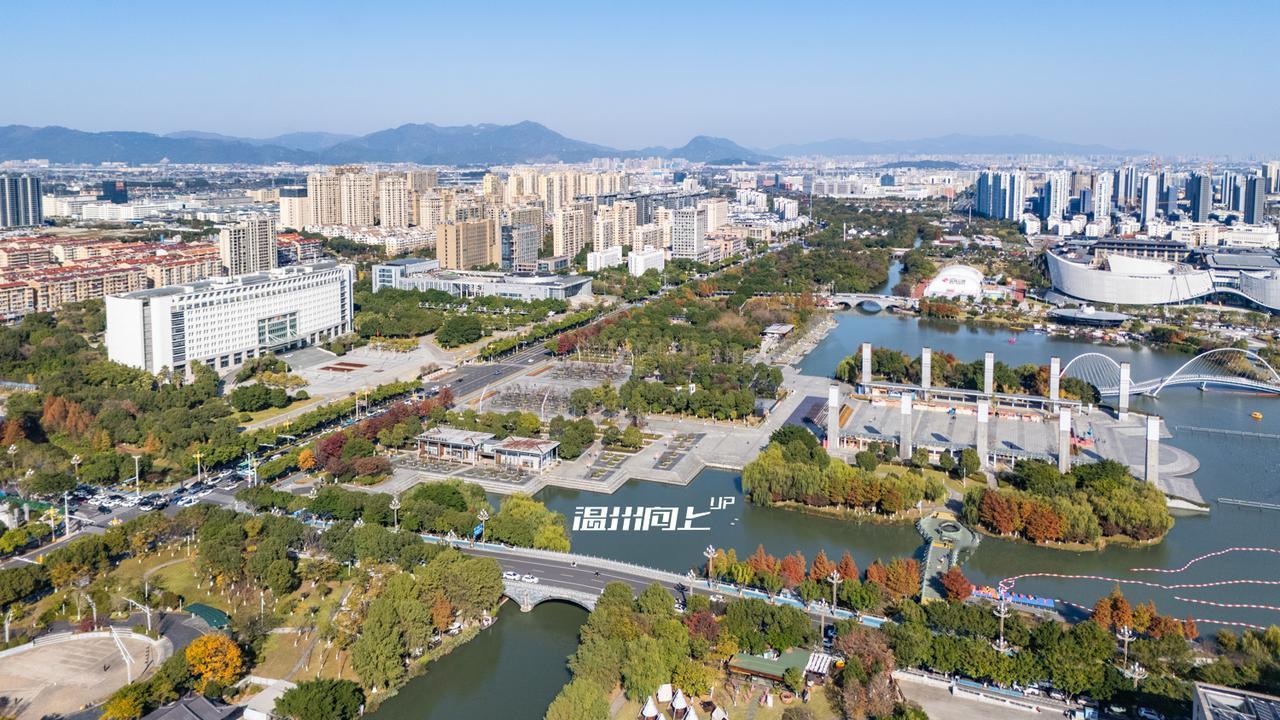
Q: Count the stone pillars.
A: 10